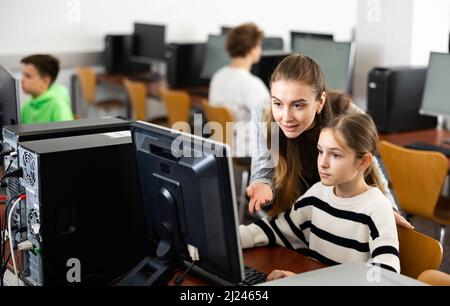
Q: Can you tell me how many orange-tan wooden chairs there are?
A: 7